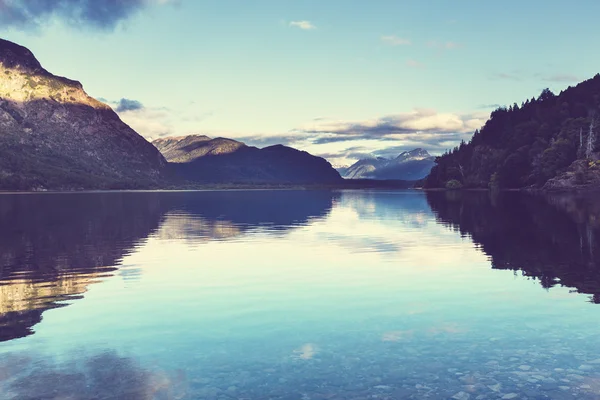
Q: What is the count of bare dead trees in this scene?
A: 2